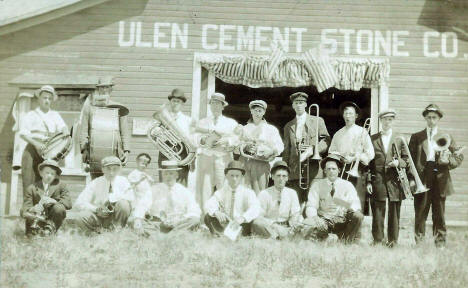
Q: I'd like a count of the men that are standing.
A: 9